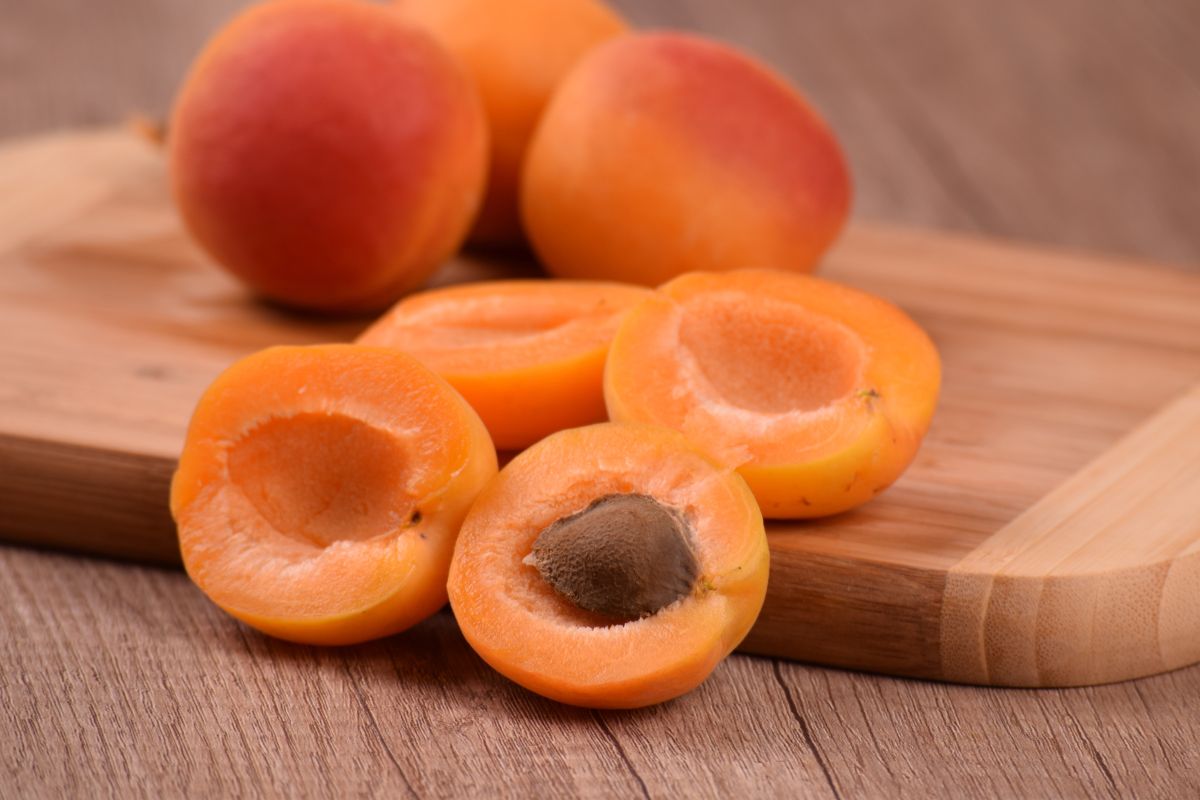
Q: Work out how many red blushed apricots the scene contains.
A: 2